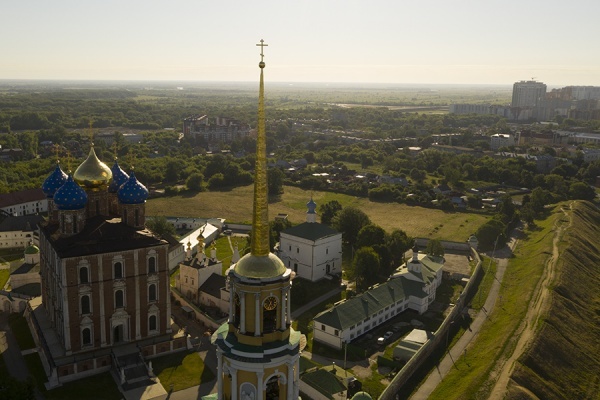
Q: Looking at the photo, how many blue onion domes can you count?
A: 5